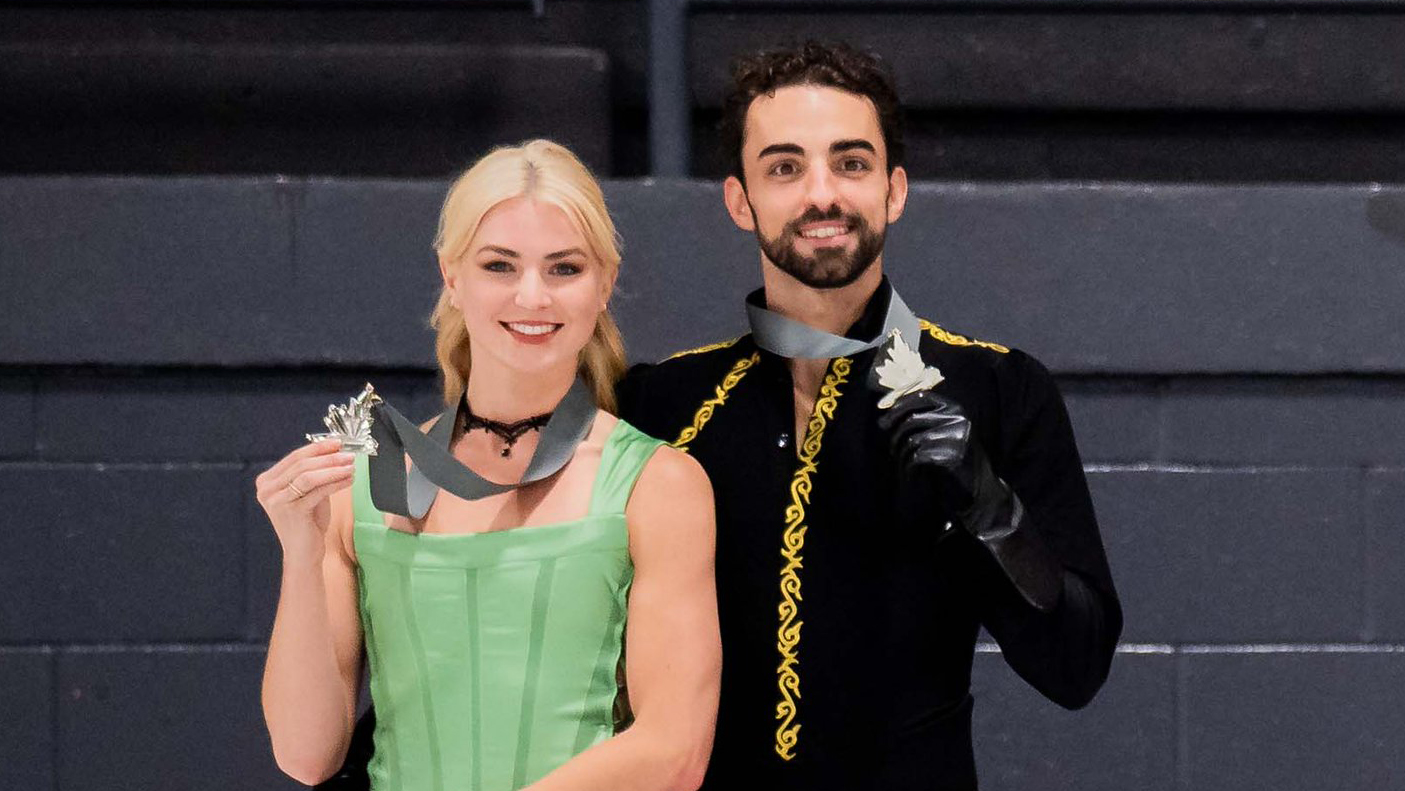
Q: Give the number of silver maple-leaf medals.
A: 2